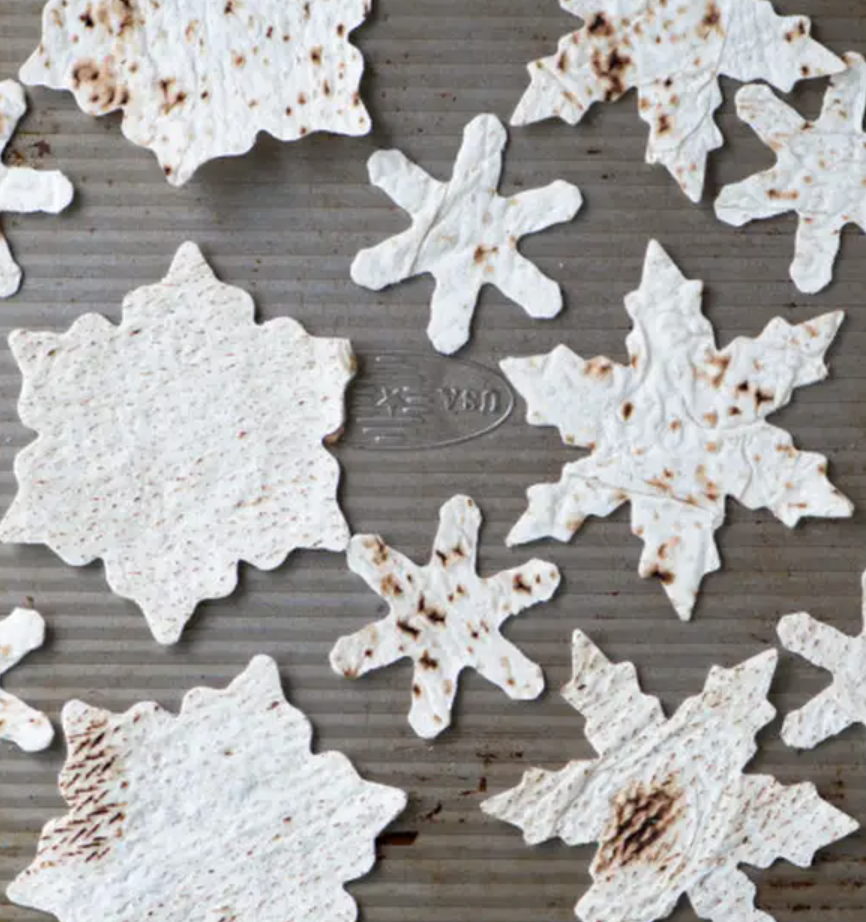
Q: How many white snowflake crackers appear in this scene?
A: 12